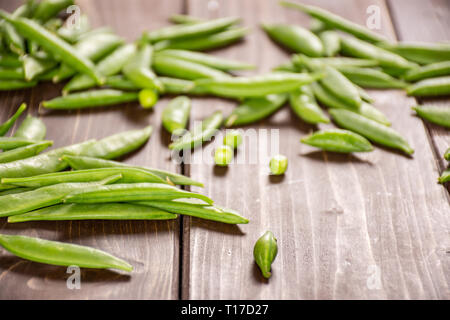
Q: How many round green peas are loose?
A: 4